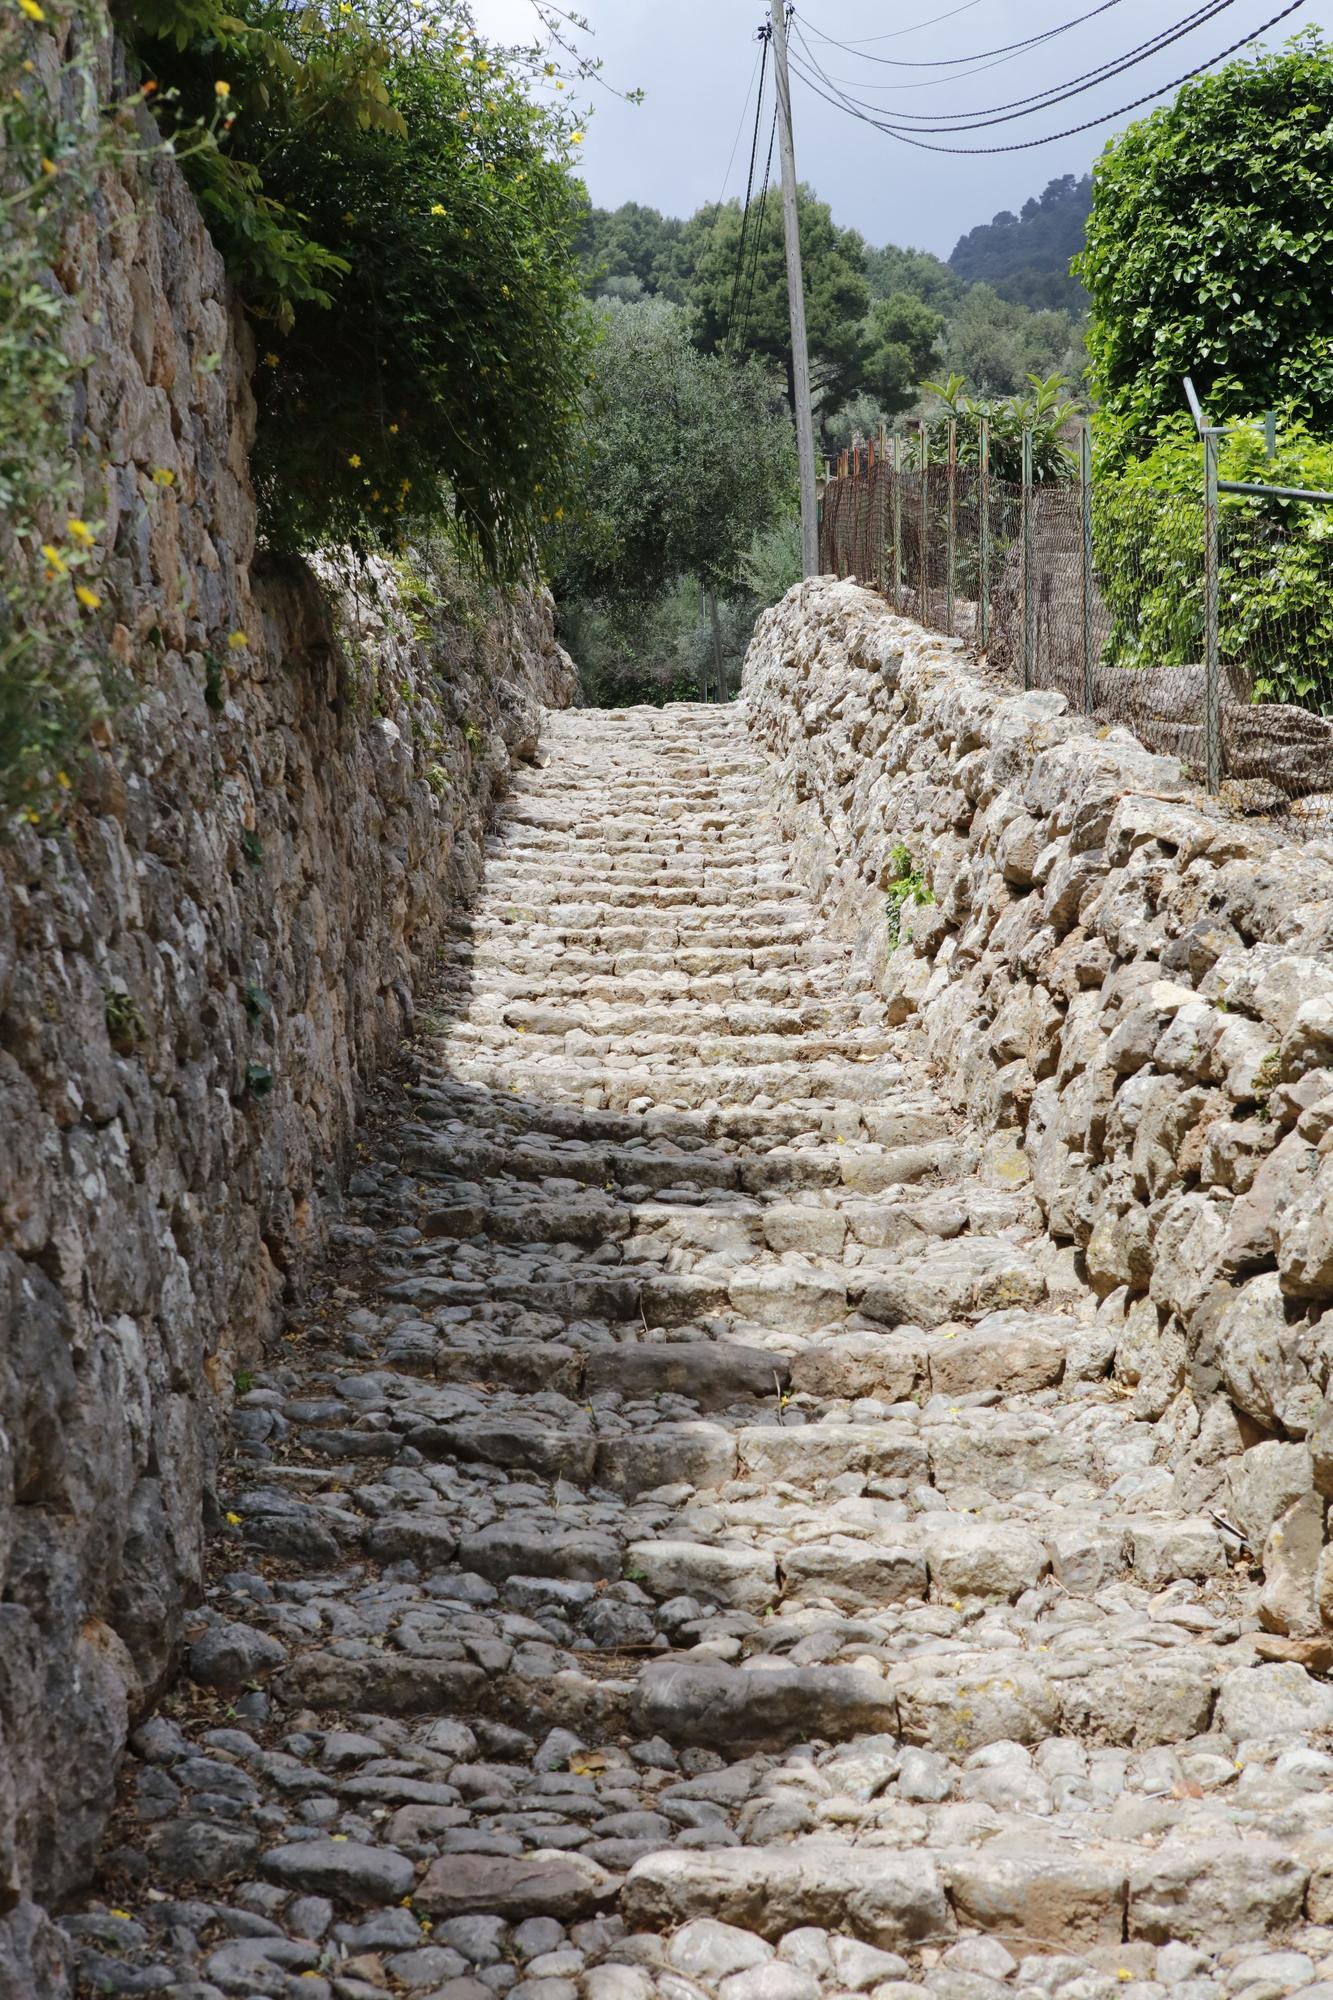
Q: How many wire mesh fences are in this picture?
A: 1